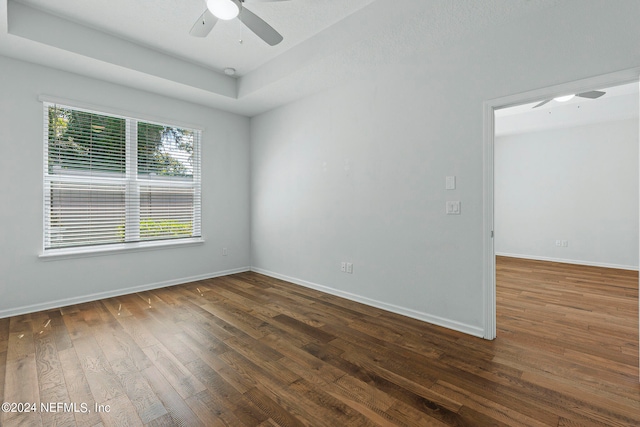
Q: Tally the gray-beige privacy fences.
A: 1